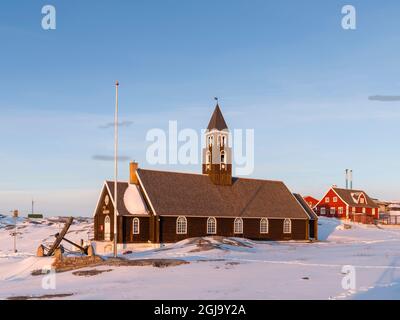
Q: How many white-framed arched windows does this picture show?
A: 6